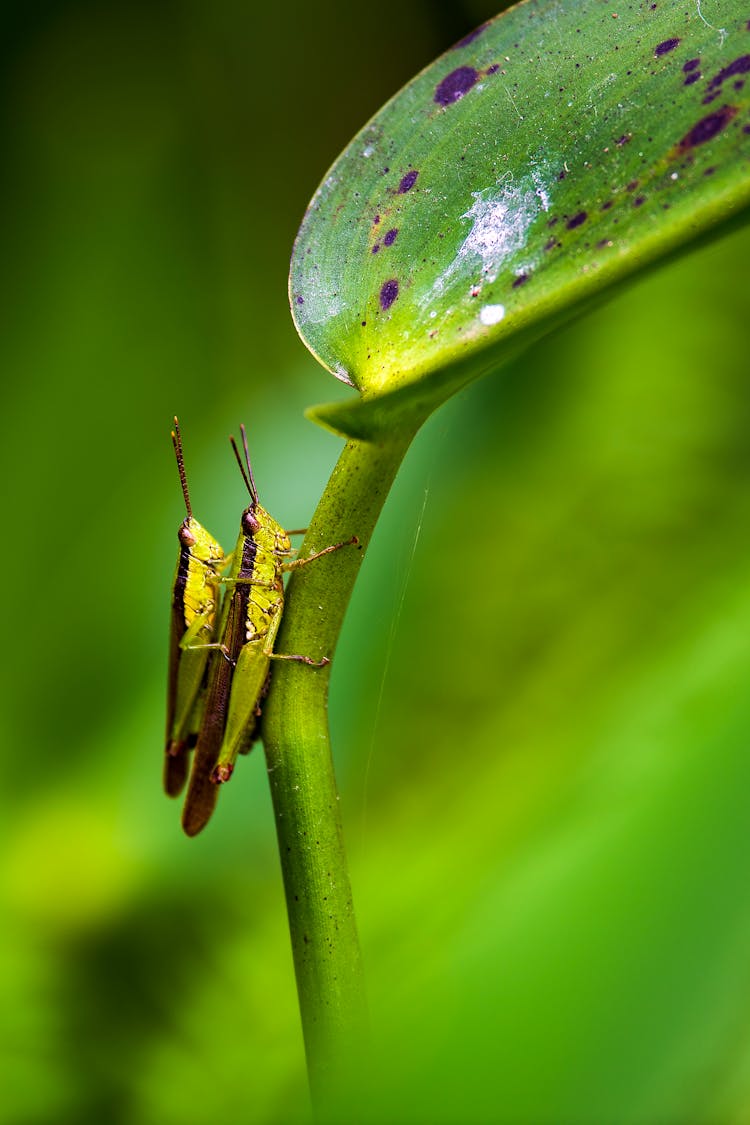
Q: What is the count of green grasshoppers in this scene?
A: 2